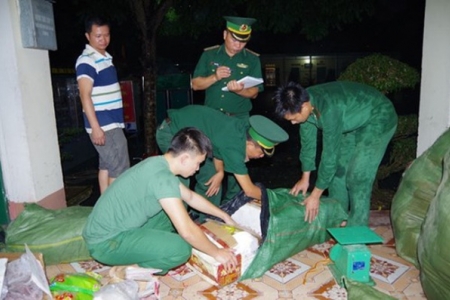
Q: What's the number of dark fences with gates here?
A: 1